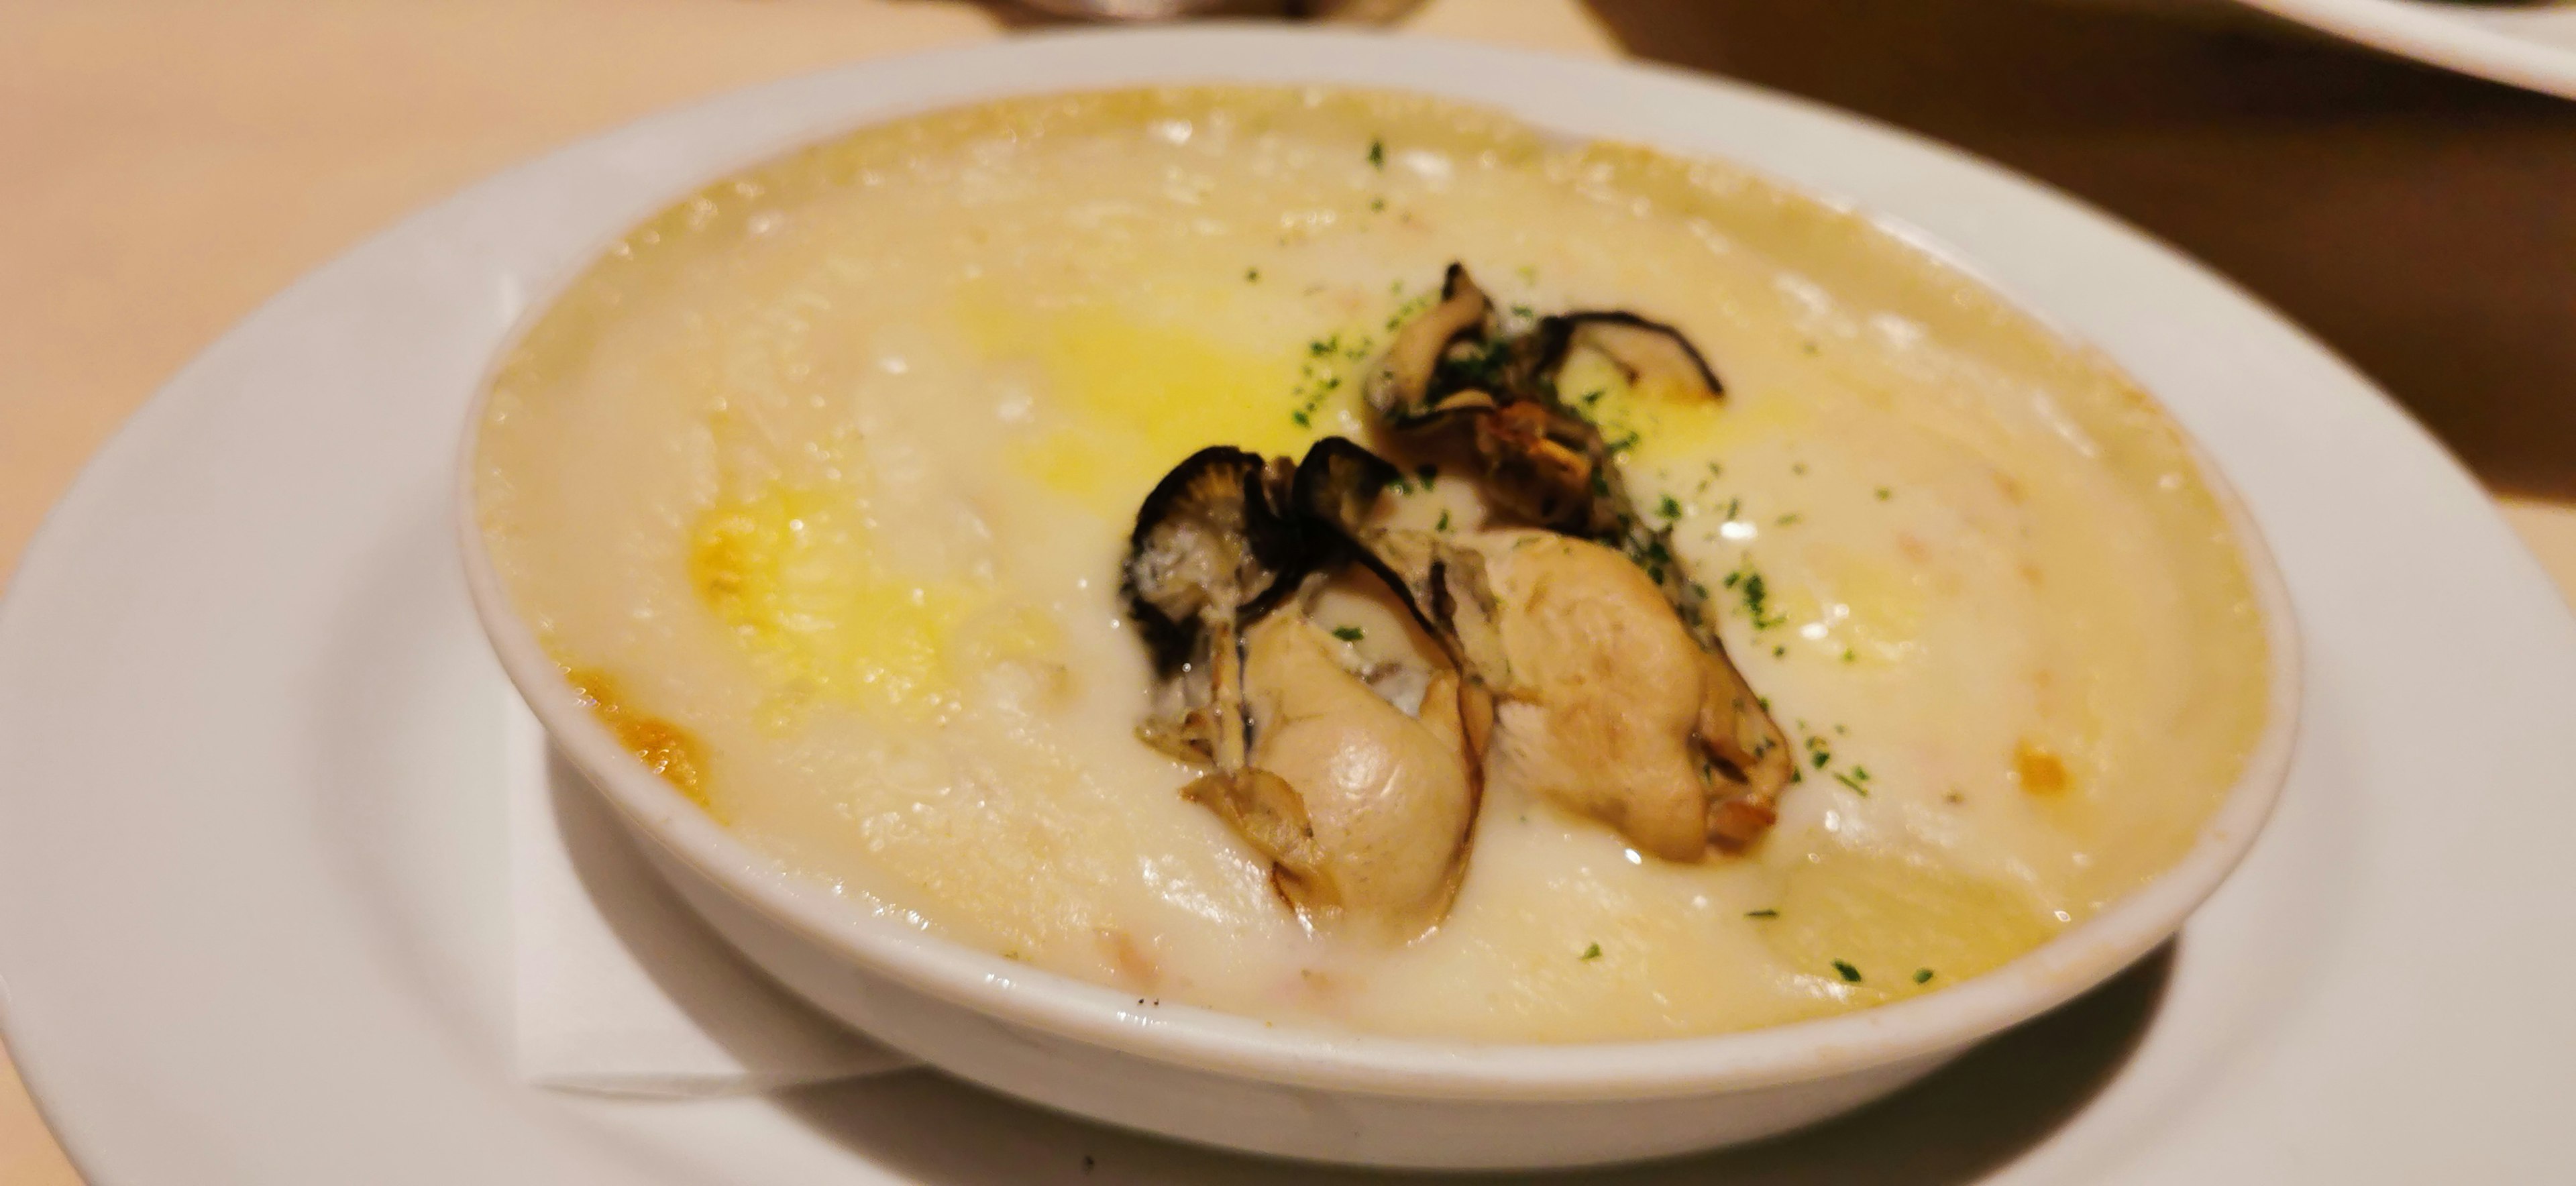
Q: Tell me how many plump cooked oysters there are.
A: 2